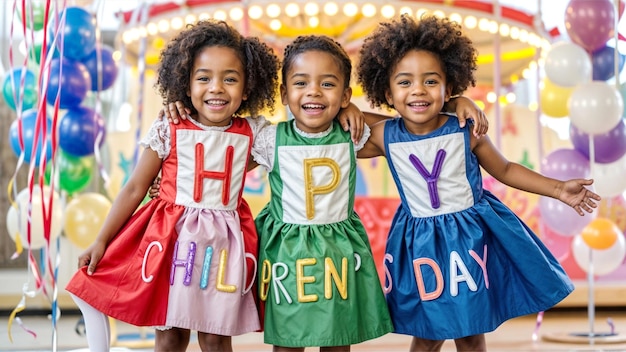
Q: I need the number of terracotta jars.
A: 0